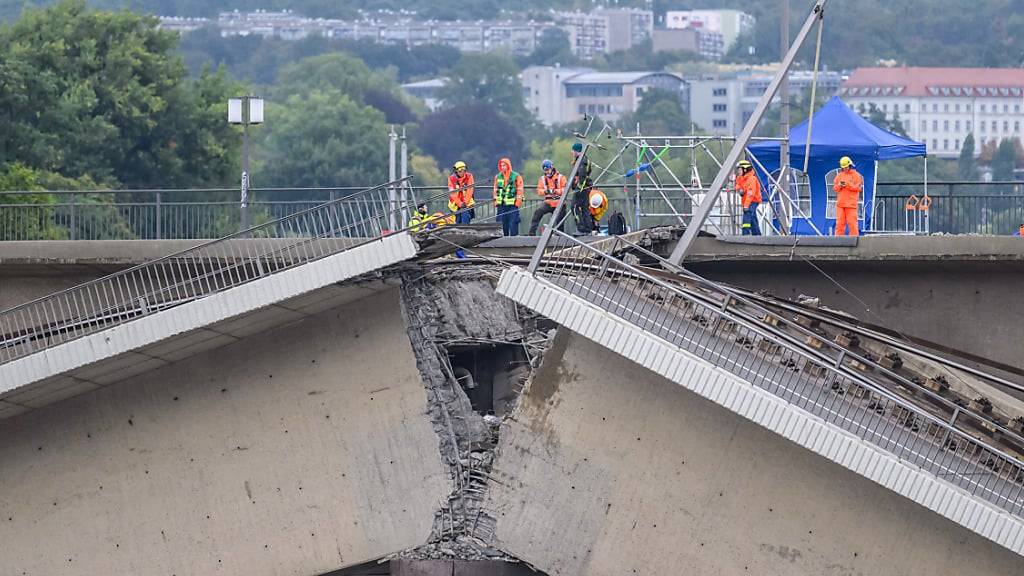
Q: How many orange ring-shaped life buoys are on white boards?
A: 0